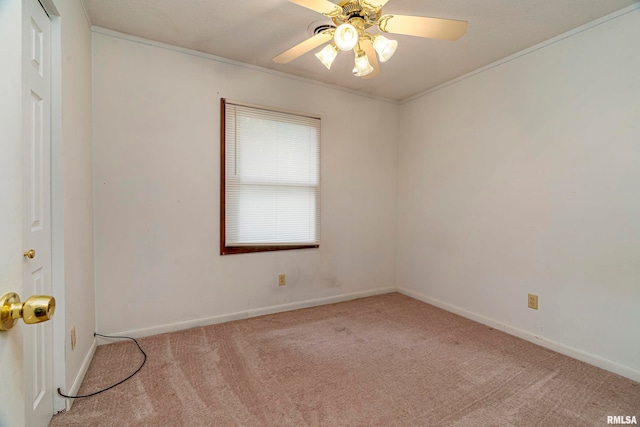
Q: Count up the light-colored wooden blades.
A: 5